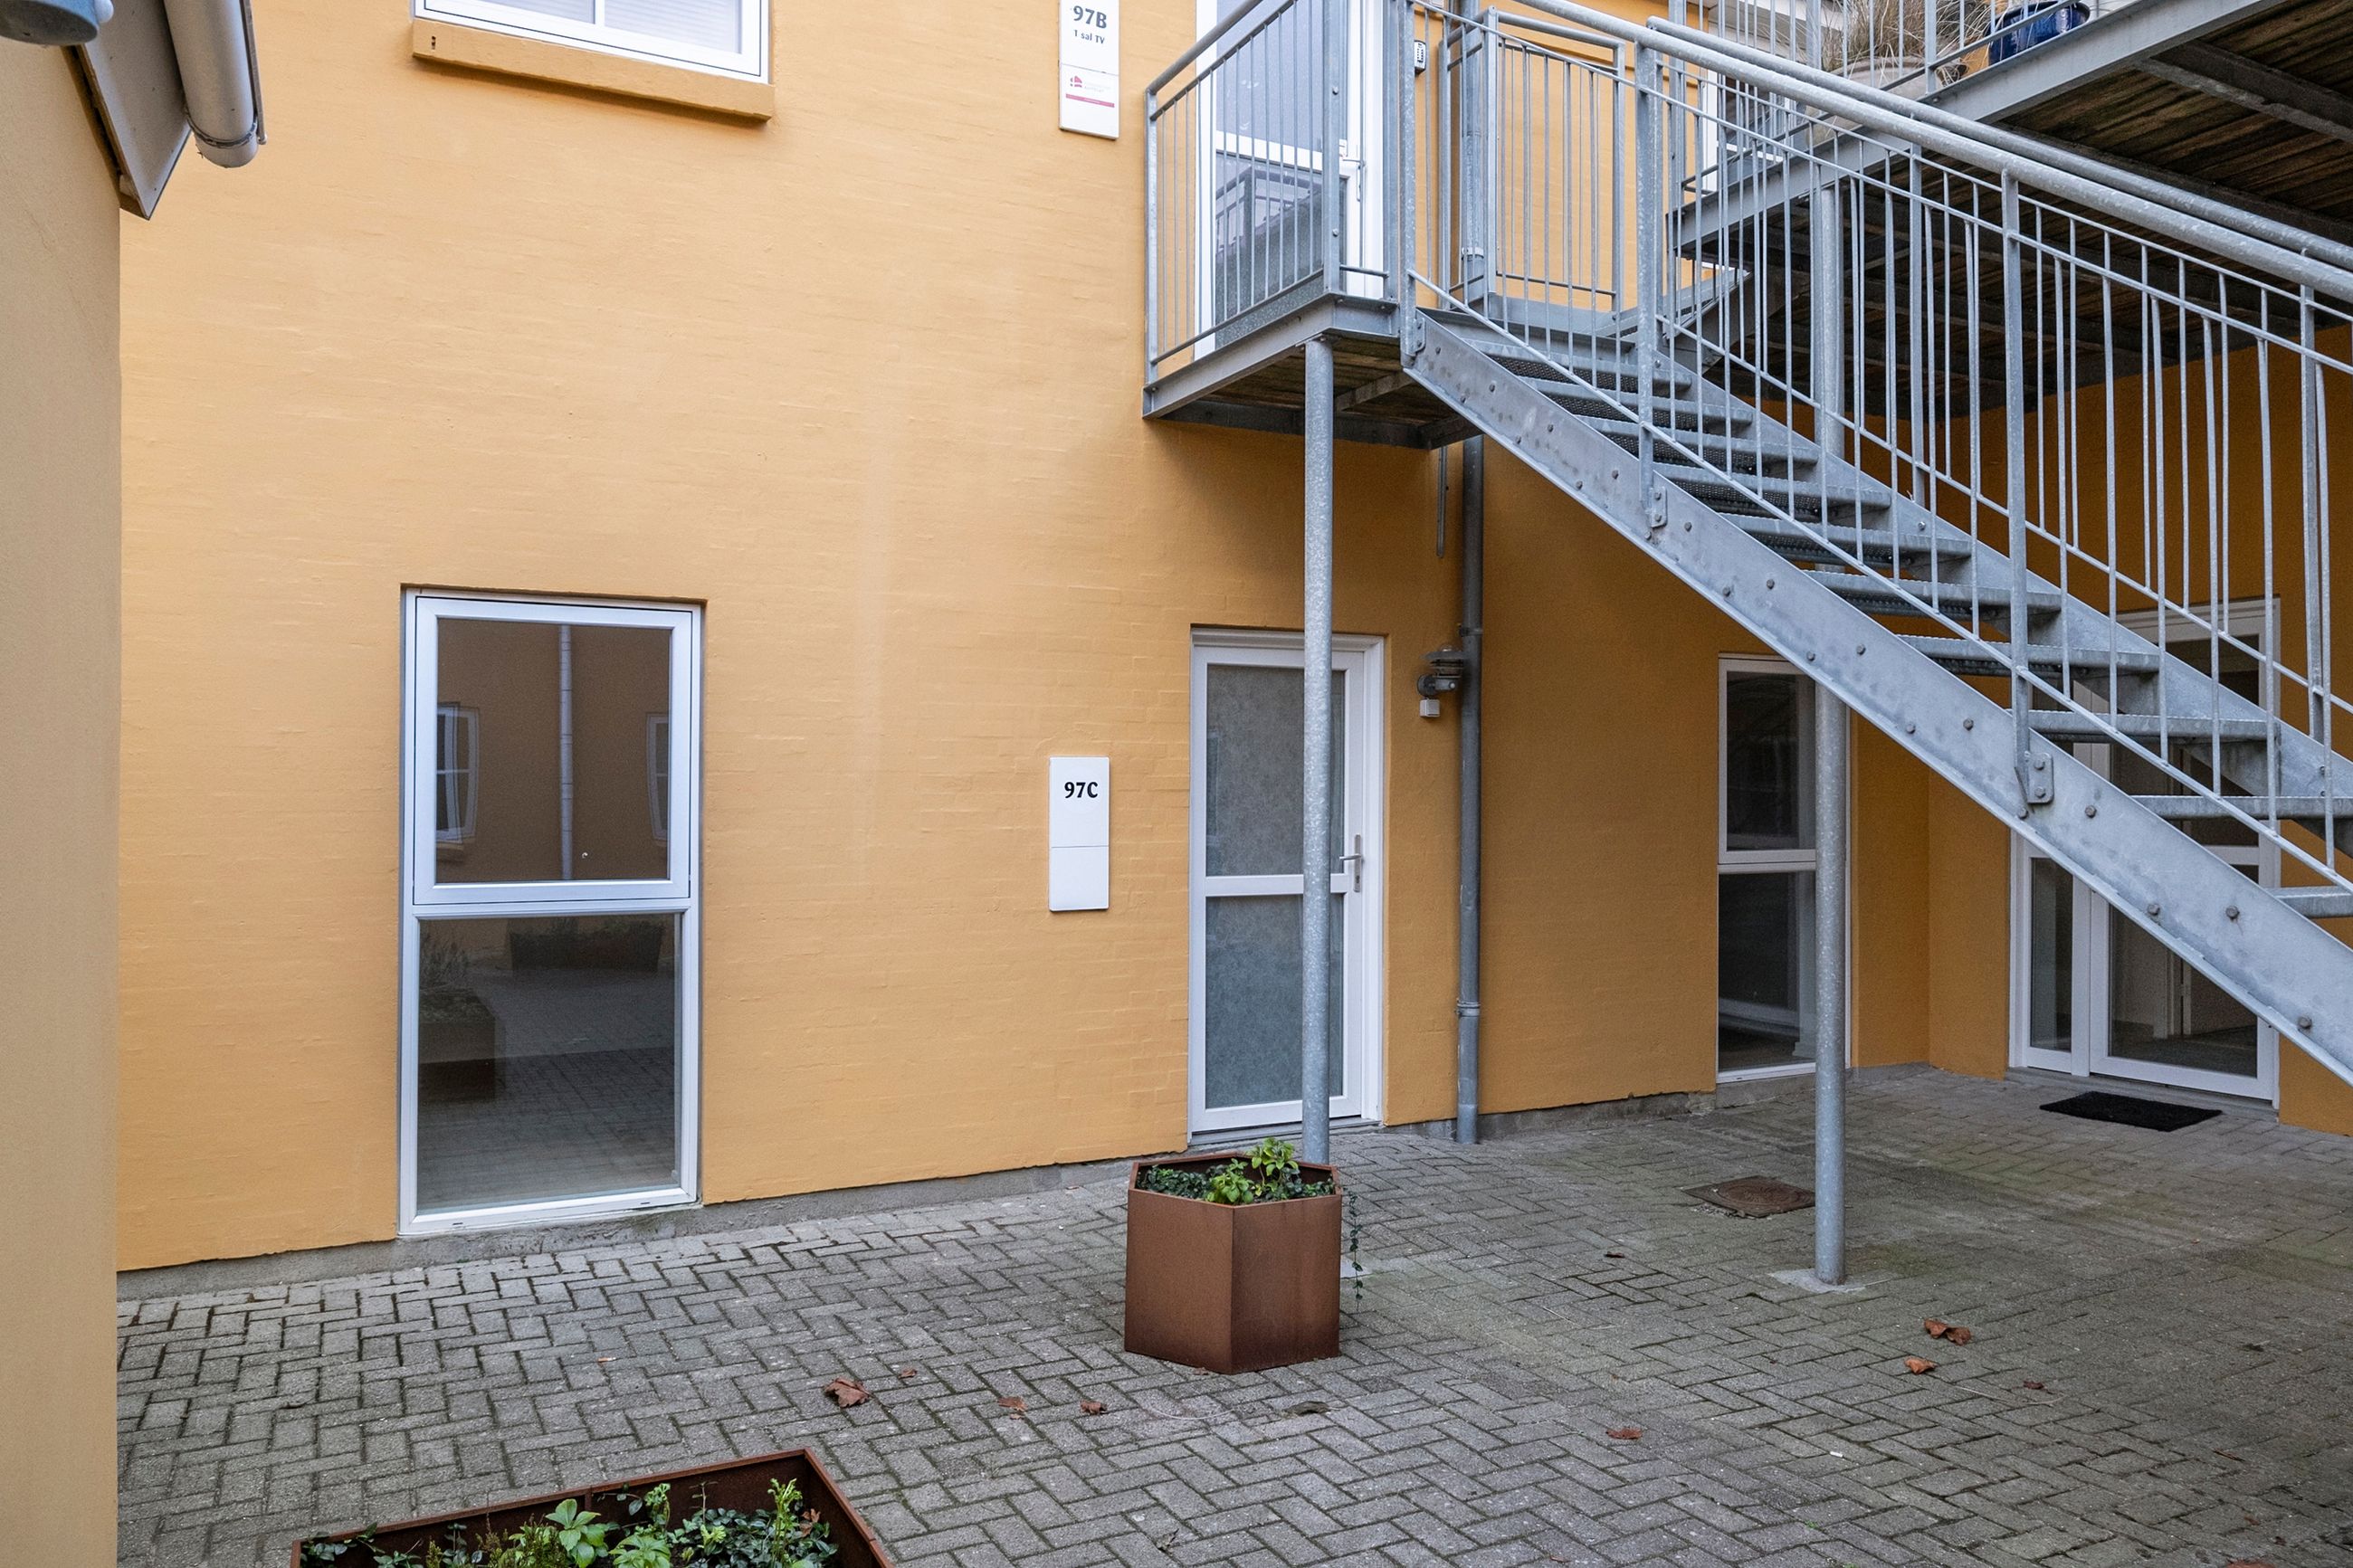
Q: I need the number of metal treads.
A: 10